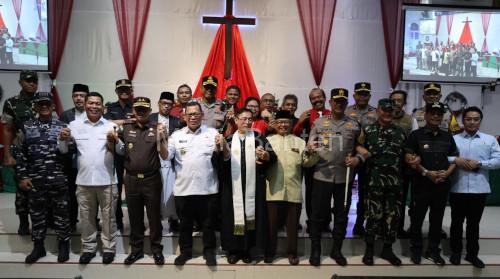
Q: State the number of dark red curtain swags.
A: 4